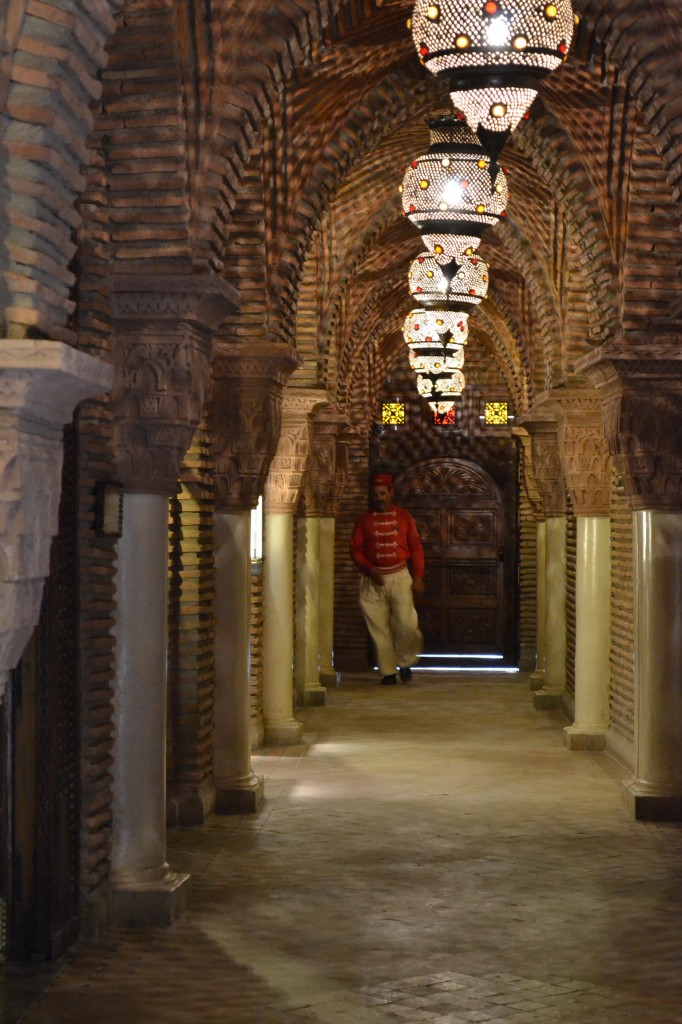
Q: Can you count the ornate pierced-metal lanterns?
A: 6